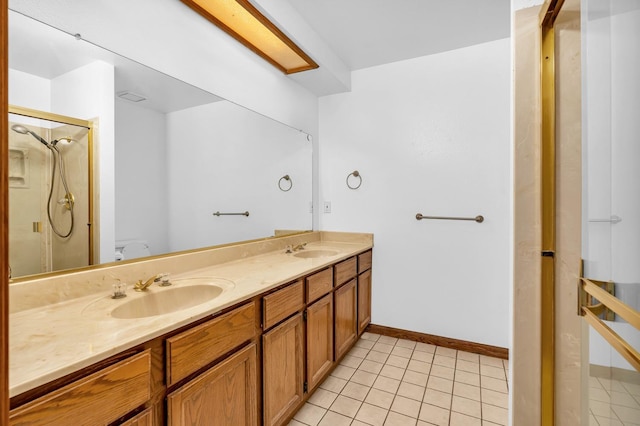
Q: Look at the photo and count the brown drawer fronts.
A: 6